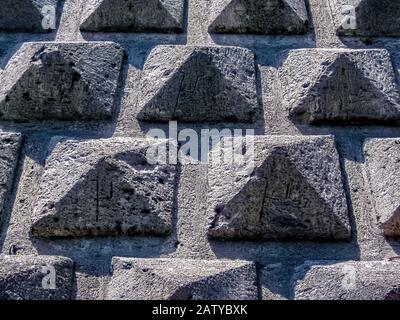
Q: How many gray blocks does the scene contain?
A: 14